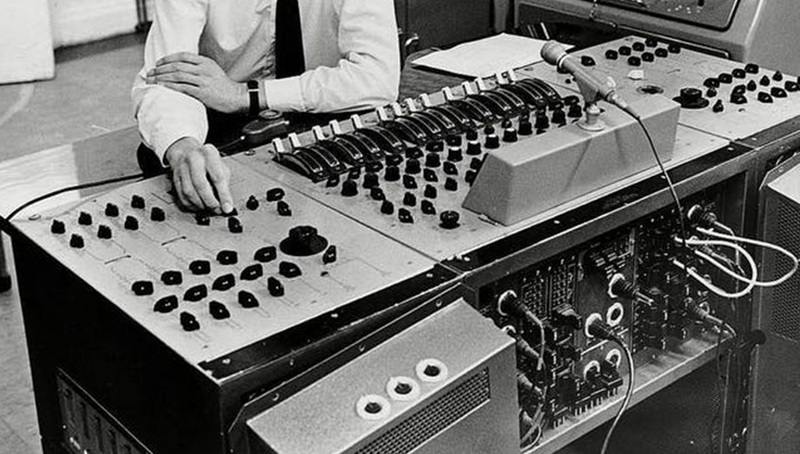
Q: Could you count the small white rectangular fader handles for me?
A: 14